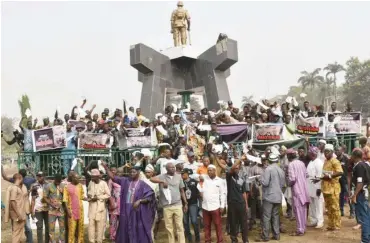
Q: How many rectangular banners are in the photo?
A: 6